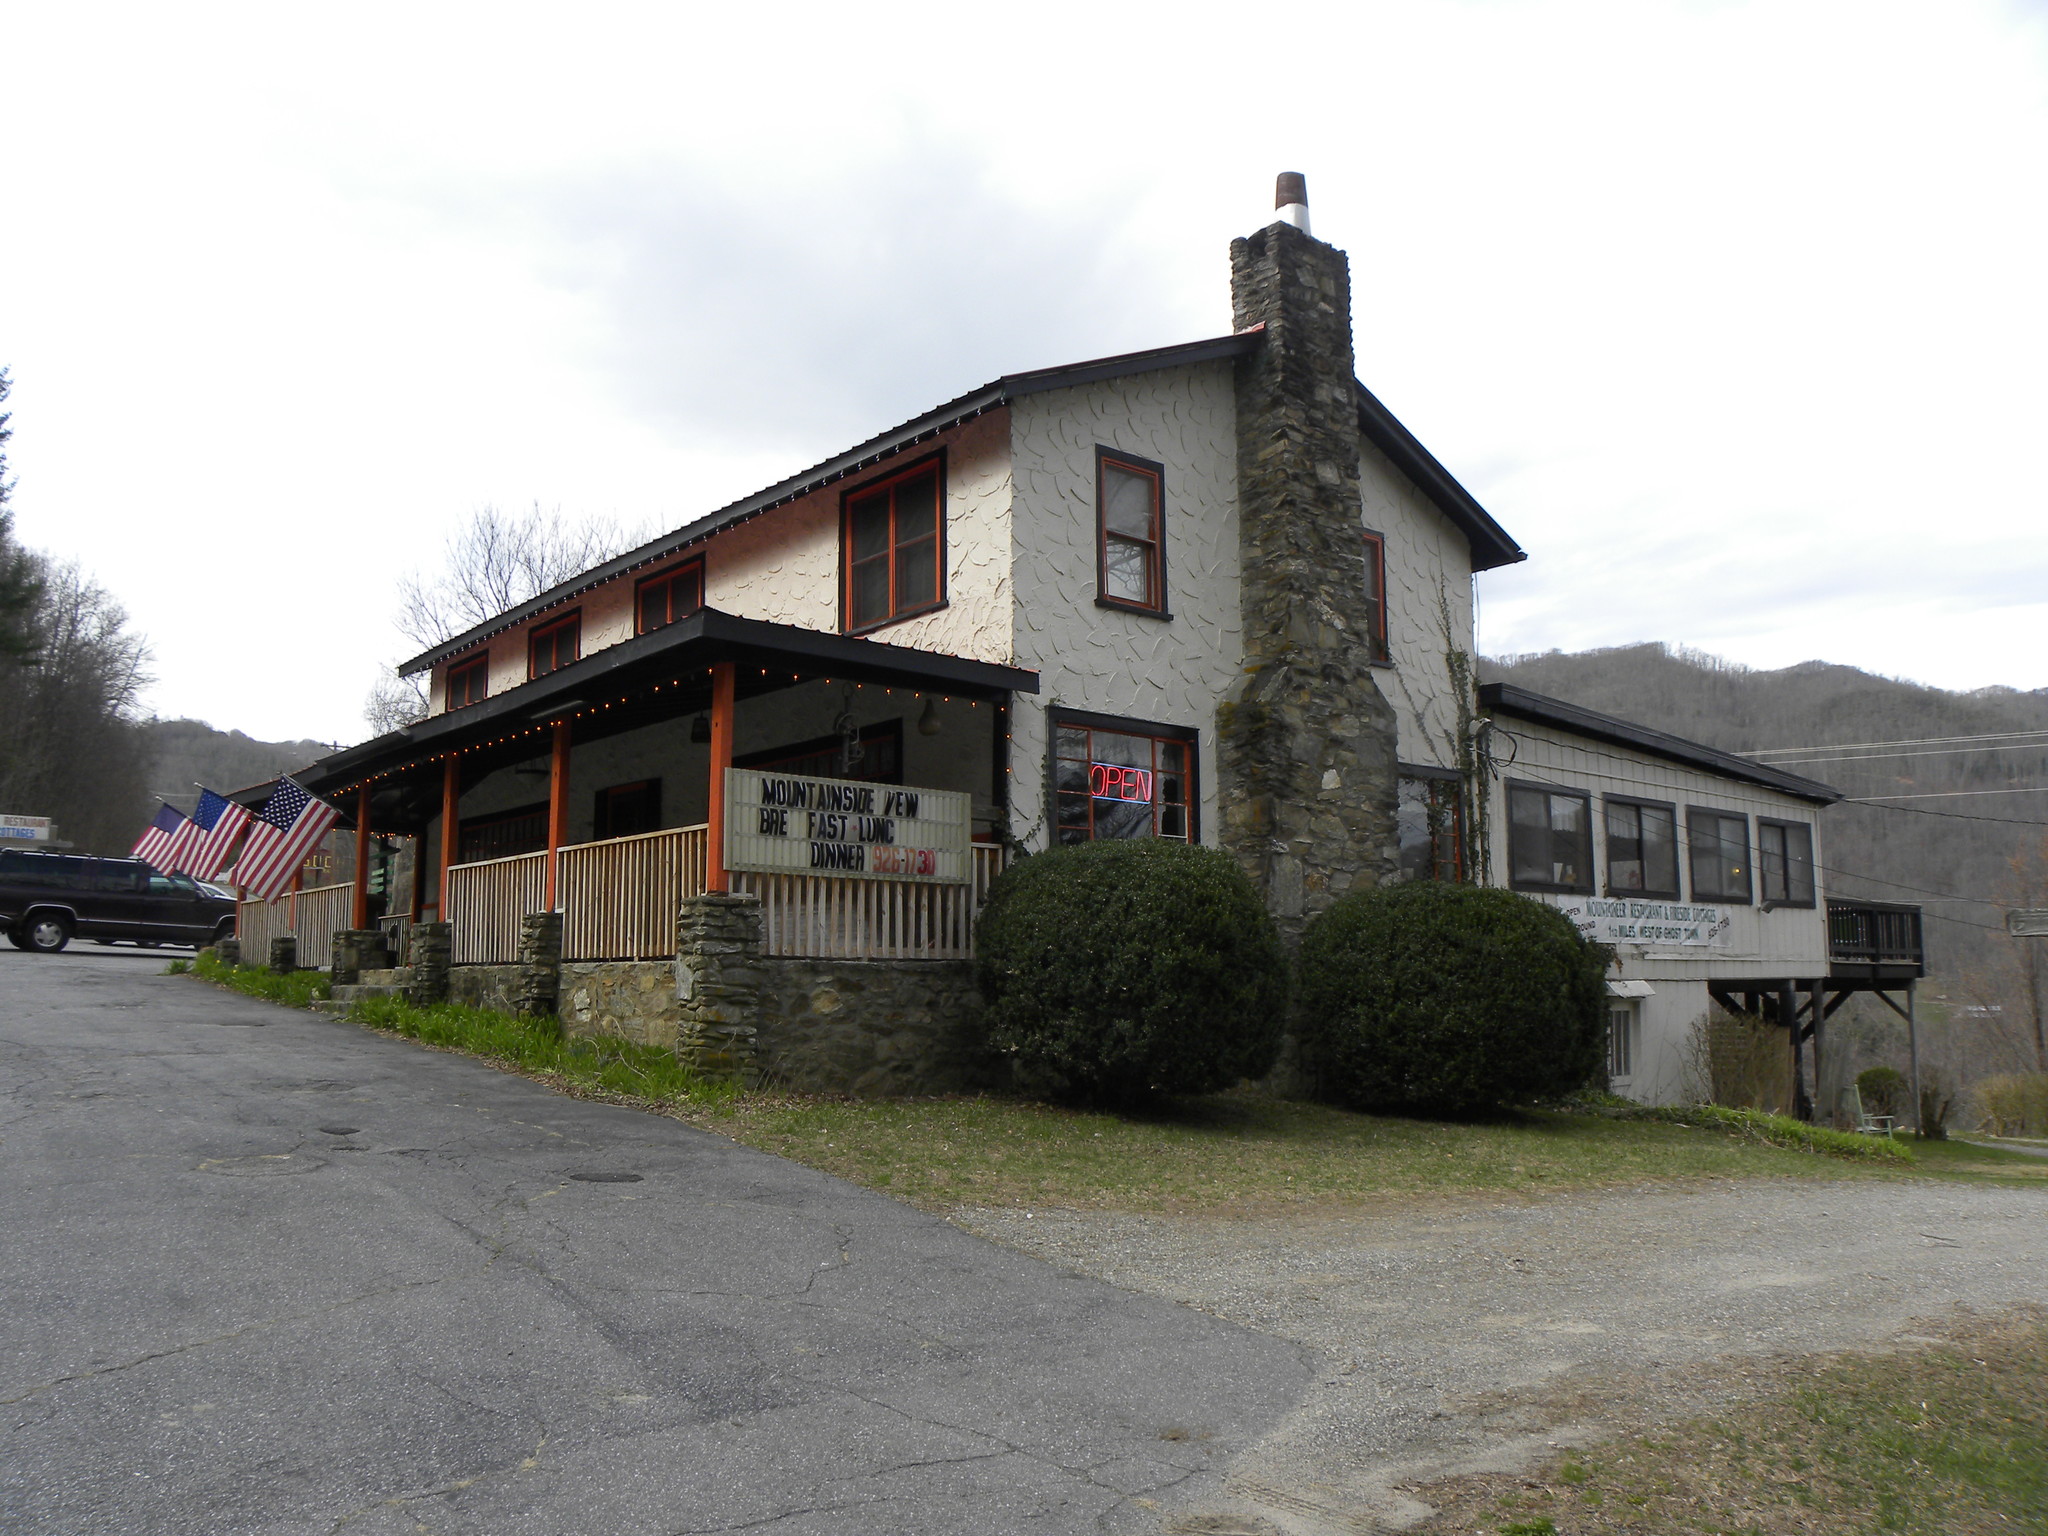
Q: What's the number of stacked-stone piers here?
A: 6